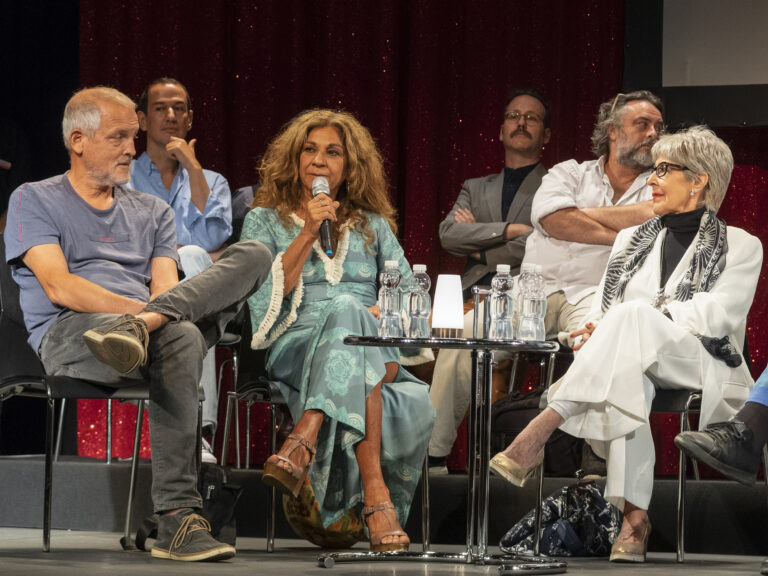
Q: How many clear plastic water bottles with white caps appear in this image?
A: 5